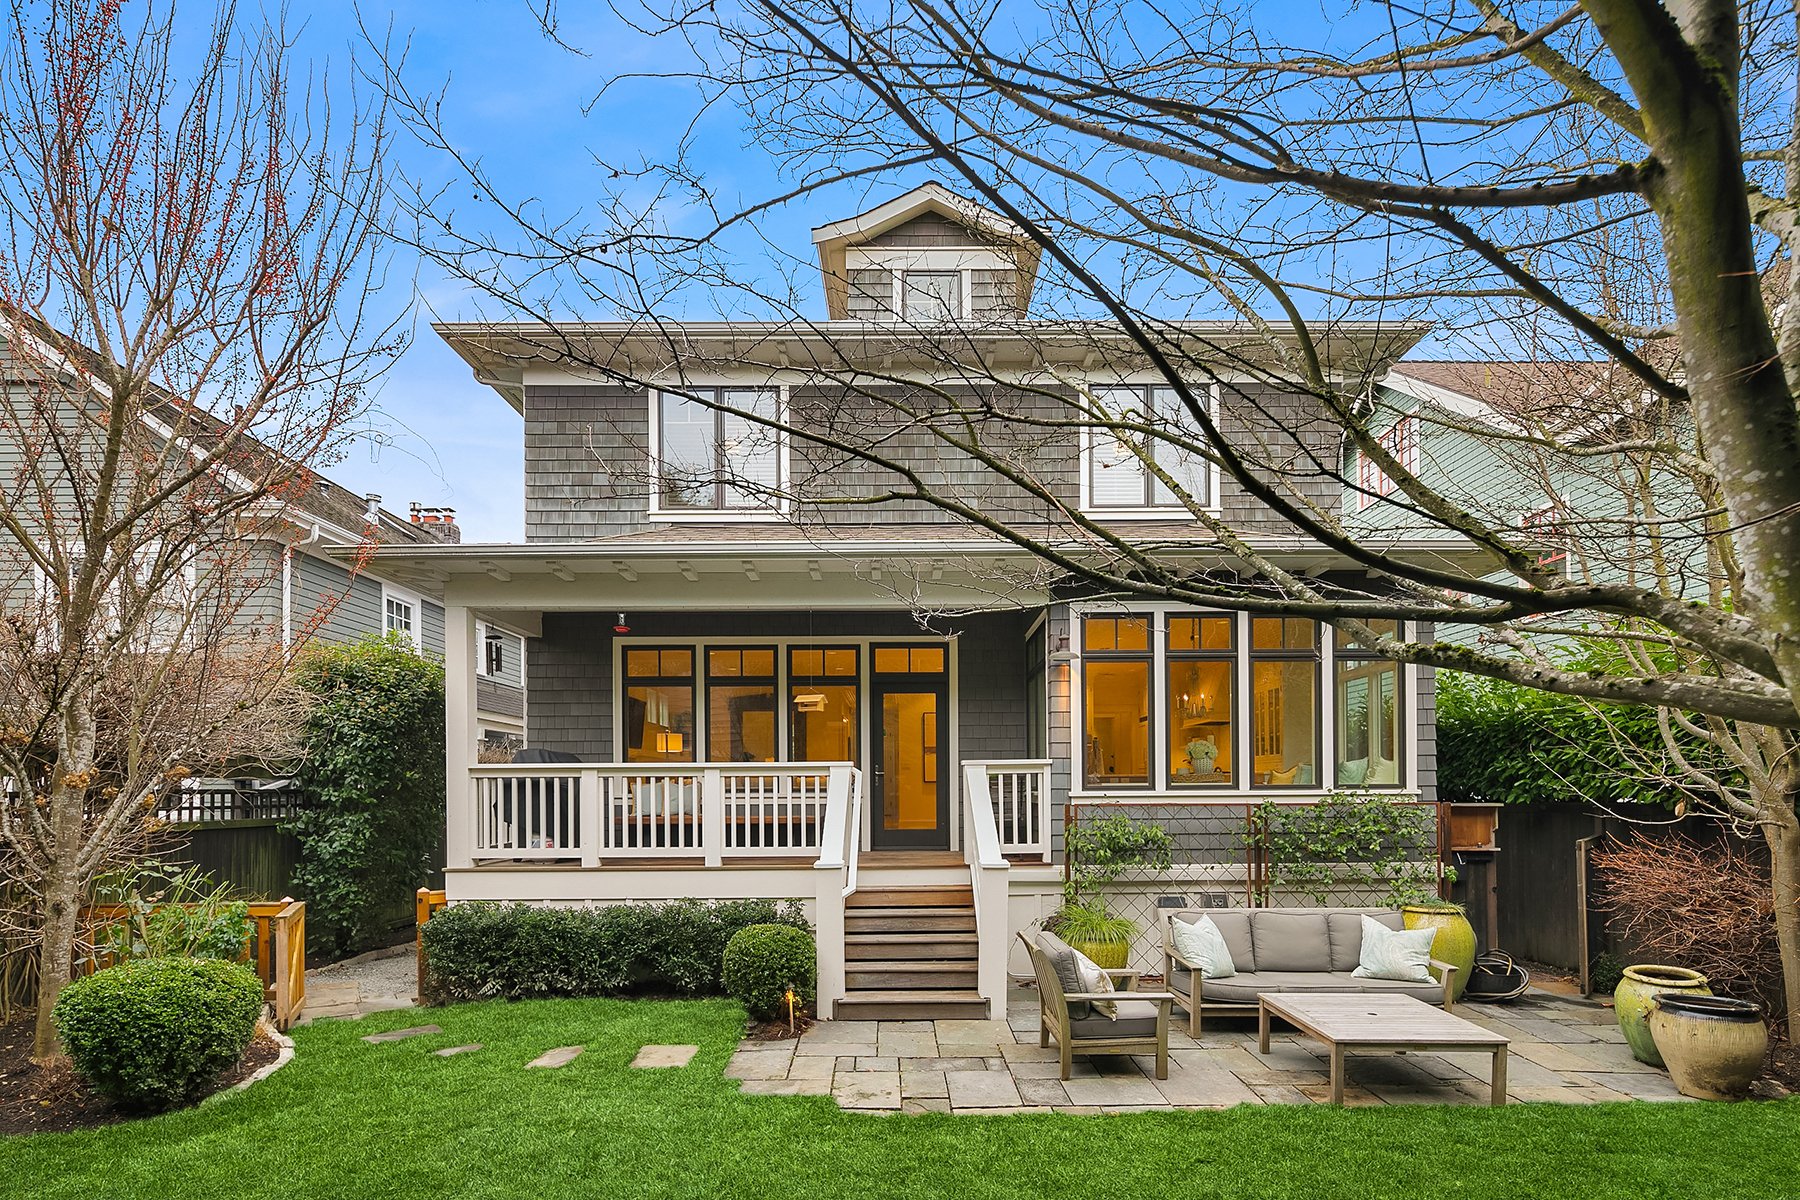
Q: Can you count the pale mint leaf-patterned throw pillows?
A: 2